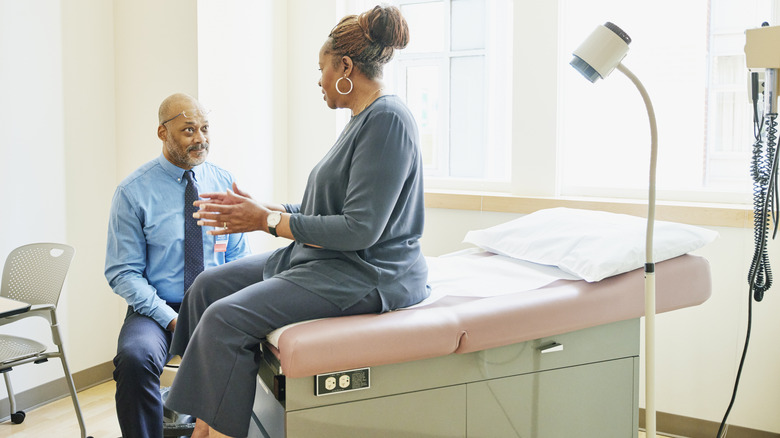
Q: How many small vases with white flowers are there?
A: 0